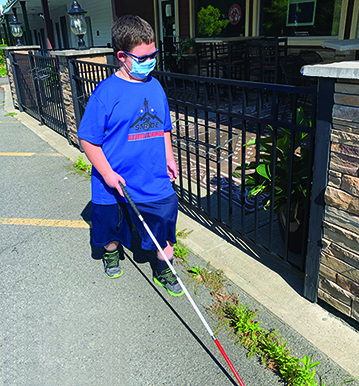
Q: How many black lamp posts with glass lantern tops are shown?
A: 2